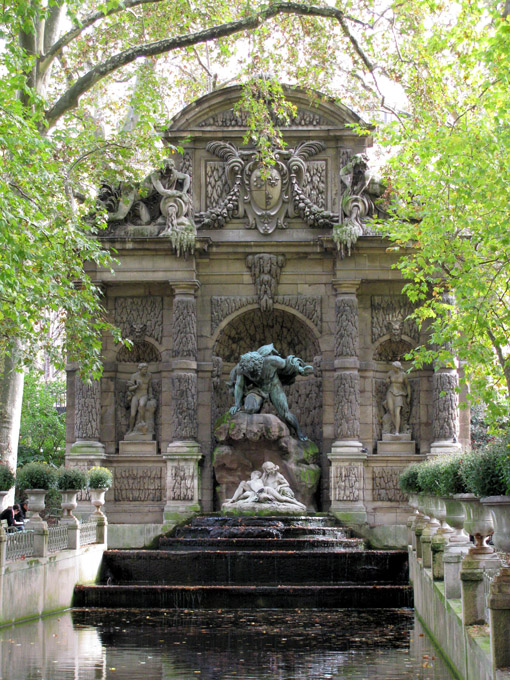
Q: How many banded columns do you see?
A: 4